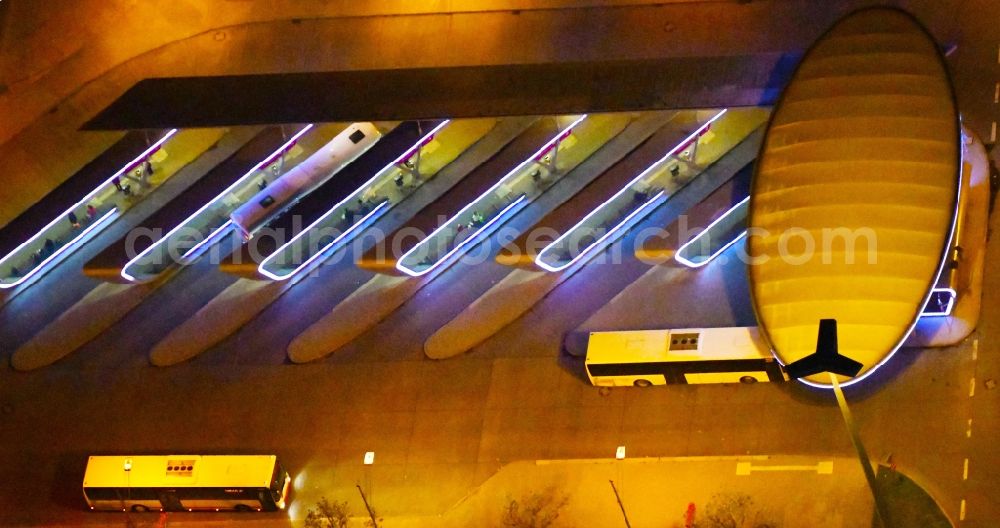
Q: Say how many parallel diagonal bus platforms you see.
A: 6